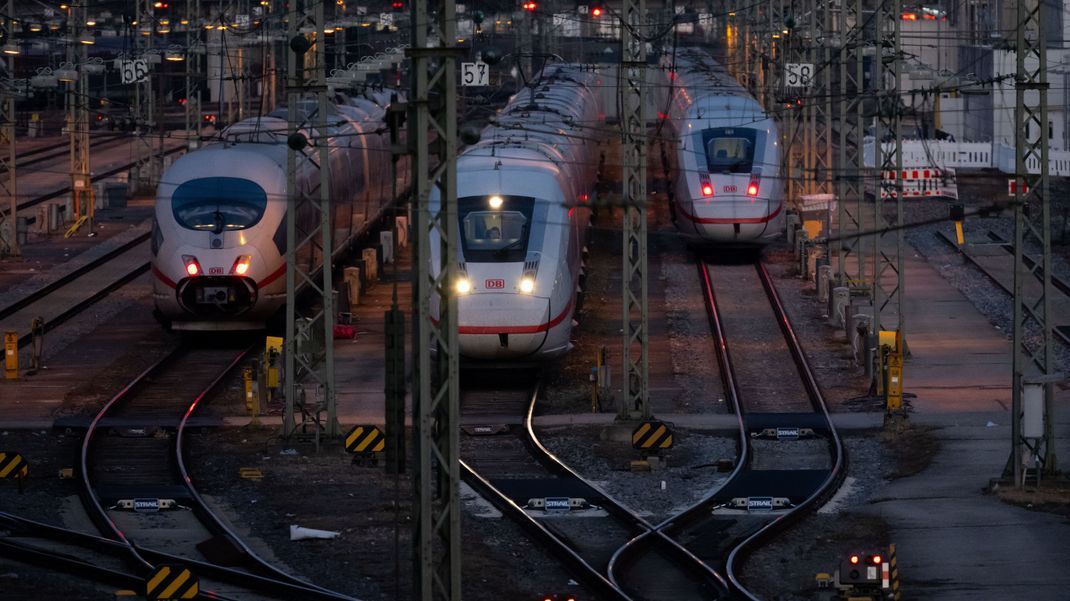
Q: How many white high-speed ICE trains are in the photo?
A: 3